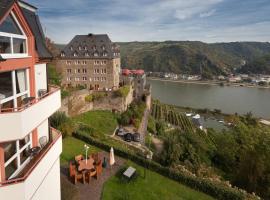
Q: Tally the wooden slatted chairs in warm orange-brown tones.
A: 6